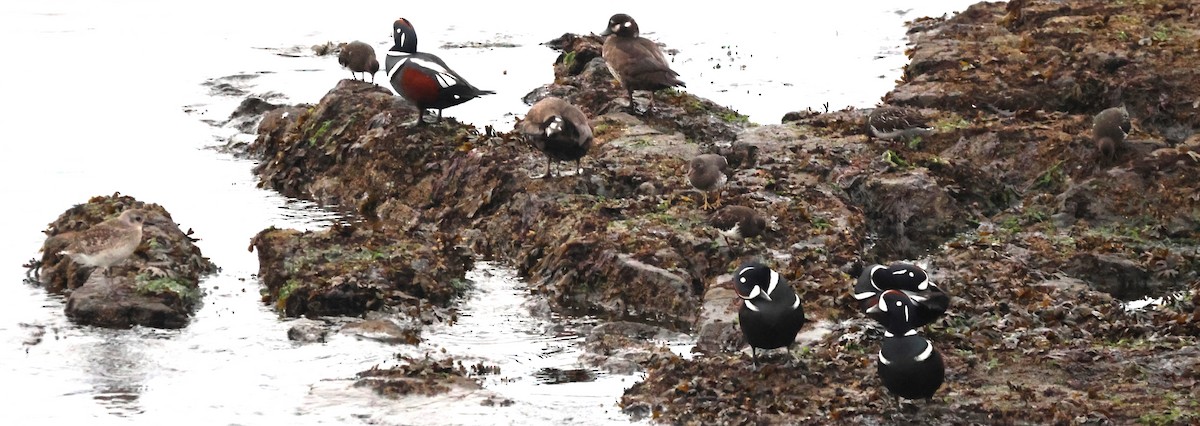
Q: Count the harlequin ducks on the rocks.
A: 6